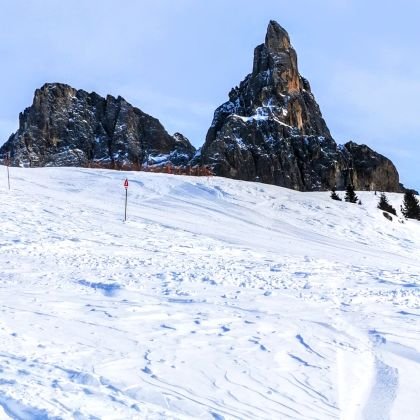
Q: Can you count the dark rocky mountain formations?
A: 2